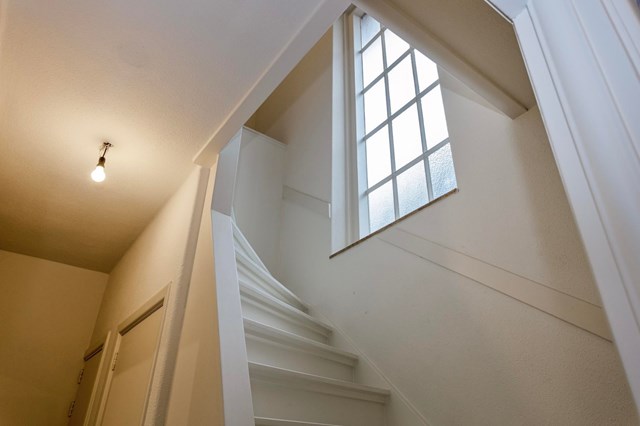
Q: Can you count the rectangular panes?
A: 12